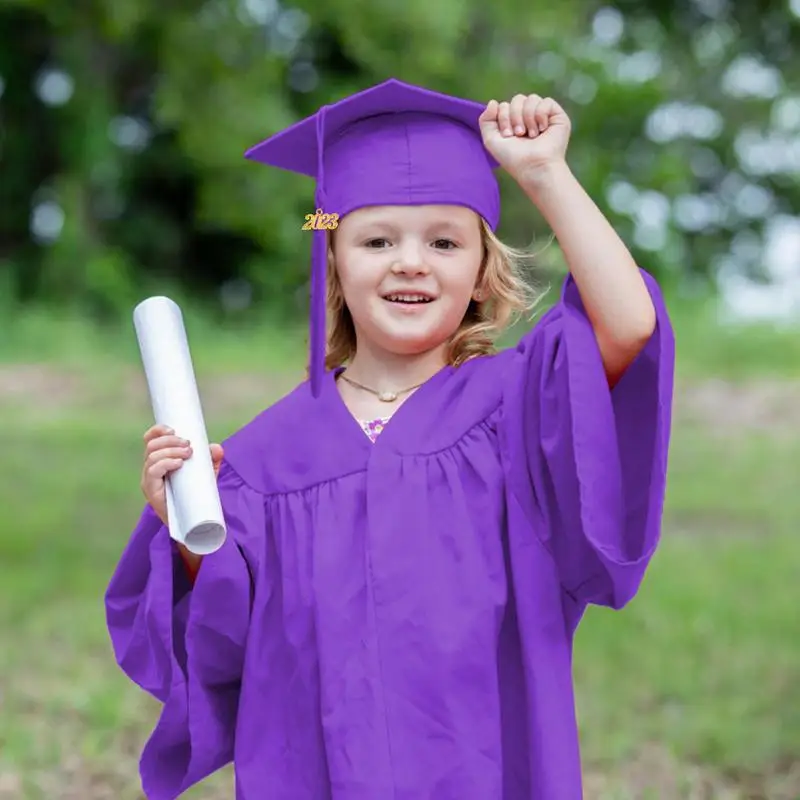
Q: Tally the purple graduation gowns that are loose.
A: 1